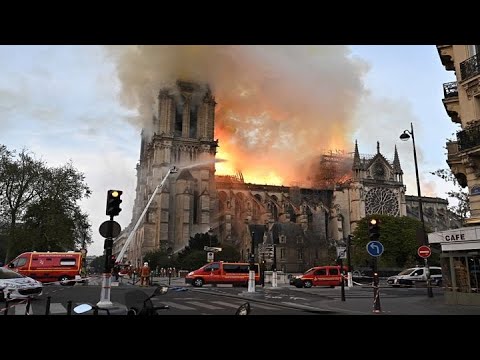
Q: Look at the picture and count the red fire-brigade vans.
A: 3